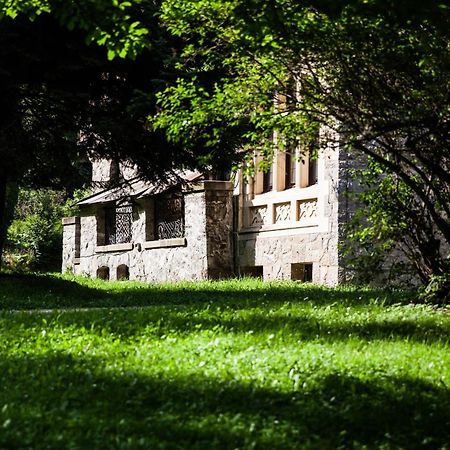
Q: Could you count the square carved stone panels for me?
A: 3